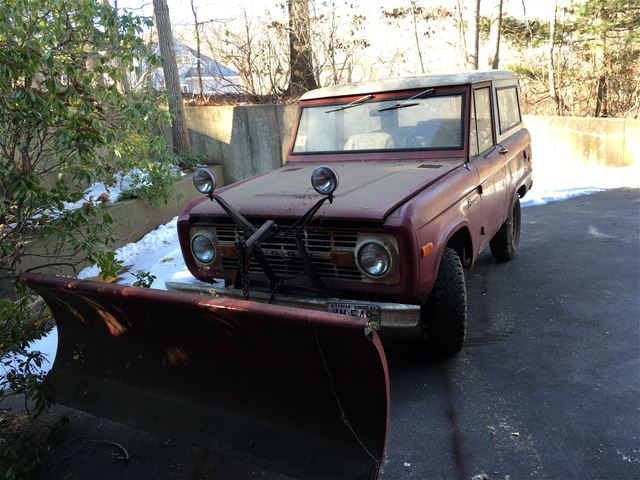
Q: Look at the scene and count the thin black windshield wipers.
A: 2